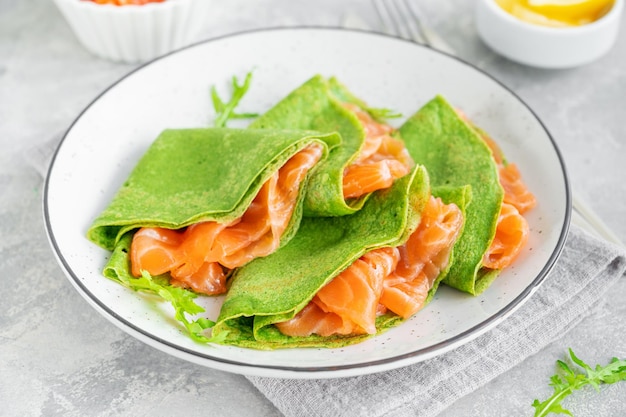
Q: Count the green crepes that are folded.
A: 4